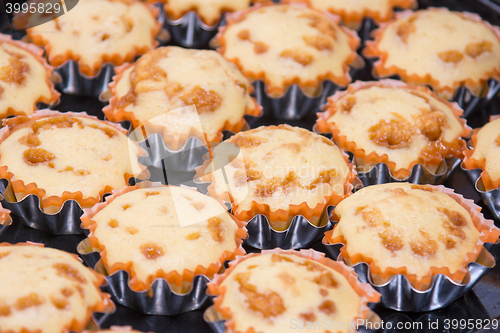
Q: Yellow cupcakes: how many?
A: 15